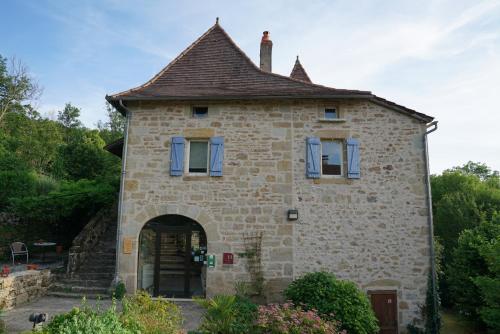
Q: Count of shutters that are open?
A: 4